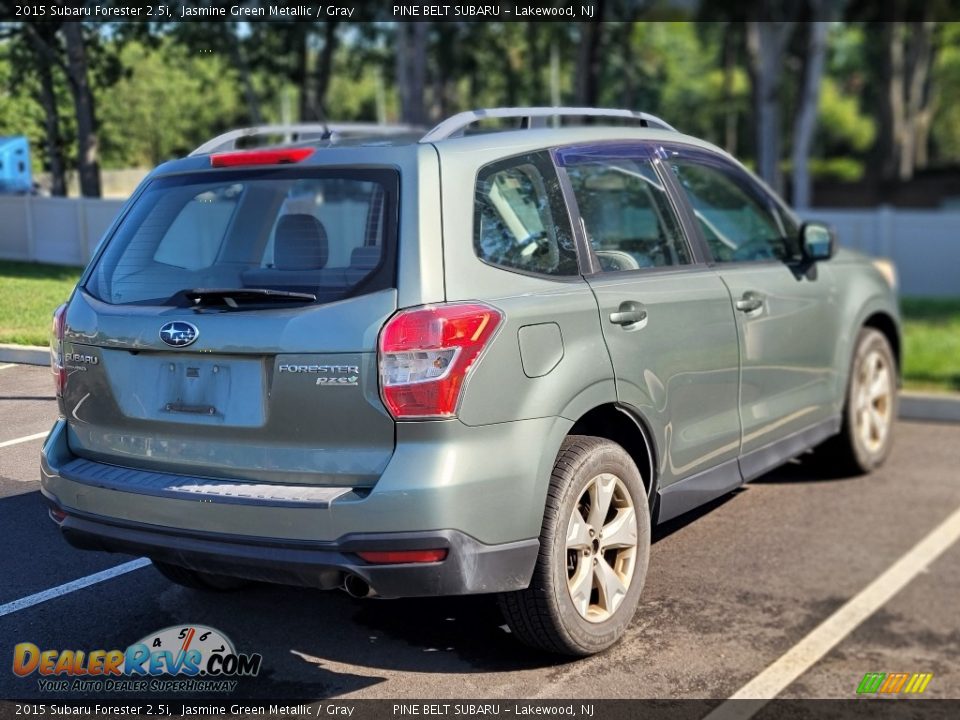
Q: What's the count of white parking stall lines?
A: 4